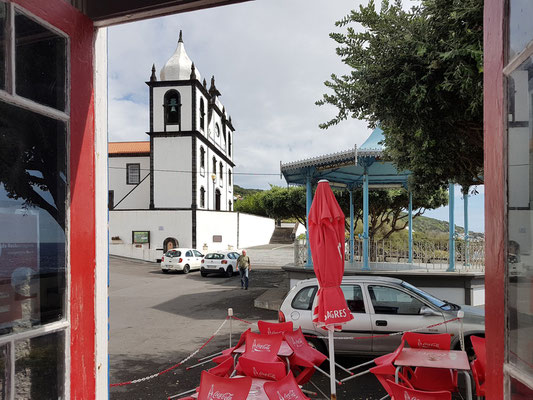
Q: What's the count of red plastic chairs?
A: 12